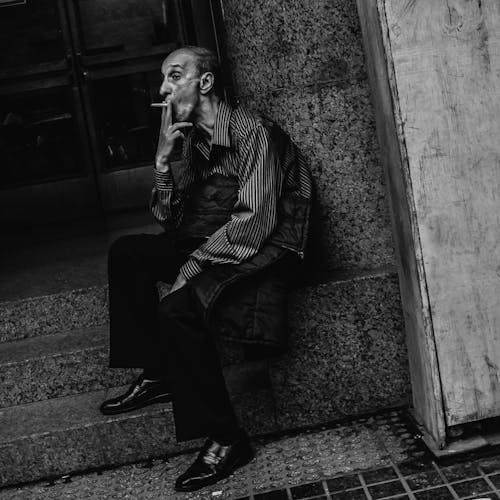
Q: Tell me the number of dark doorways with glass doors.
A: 1